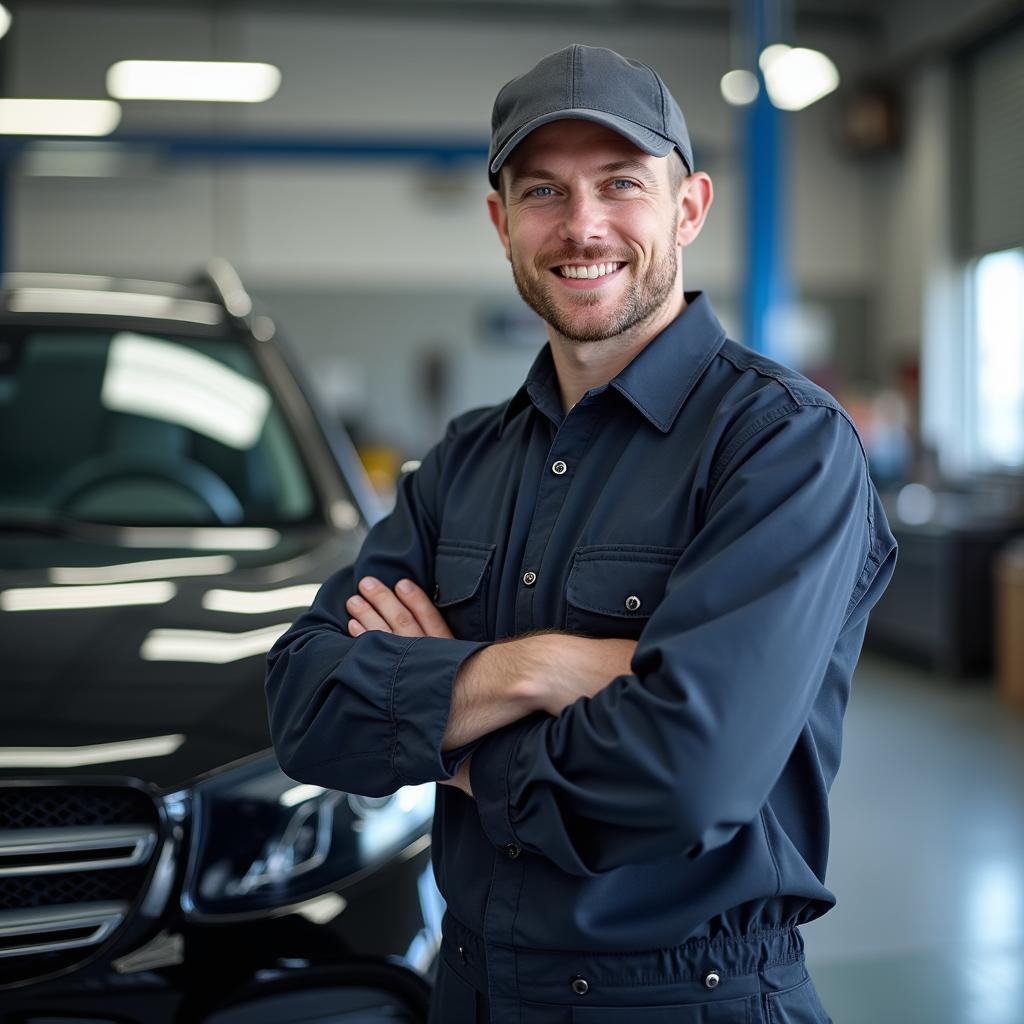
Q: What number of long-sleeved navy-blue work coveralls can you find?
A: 1